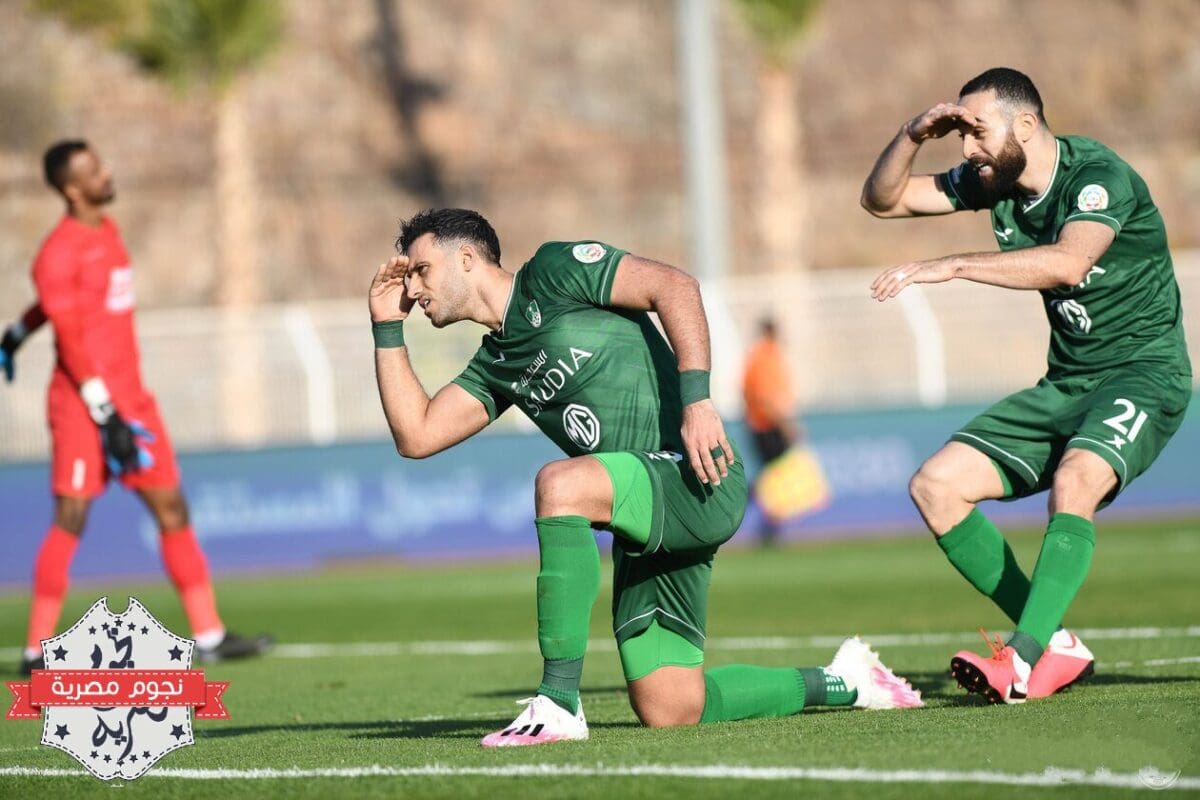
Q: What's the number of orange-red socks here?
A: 2